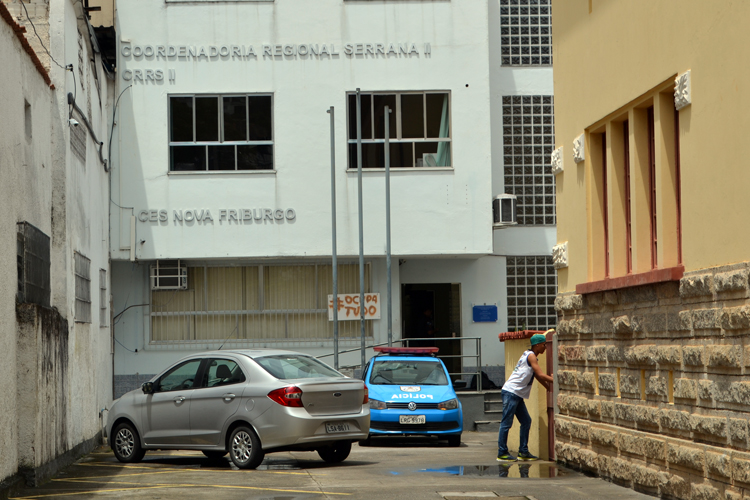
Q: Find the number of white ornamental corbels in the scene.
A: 4